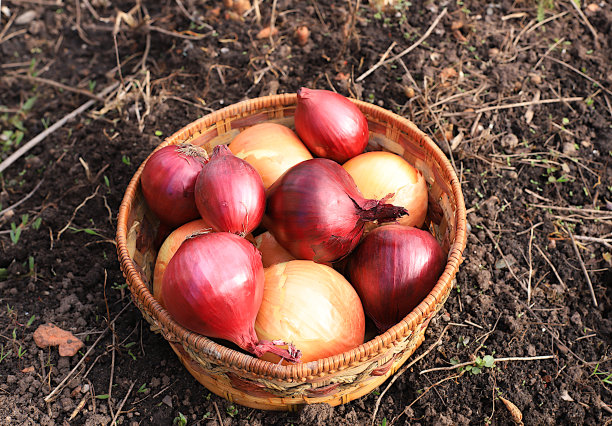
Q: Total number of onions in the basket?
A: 11